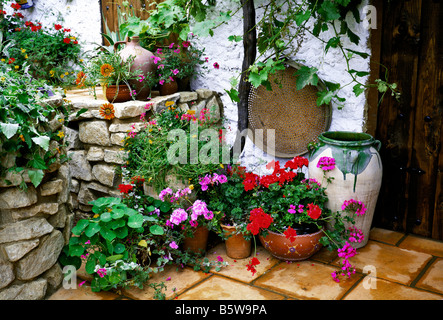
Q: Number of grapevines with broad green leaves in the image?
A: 1